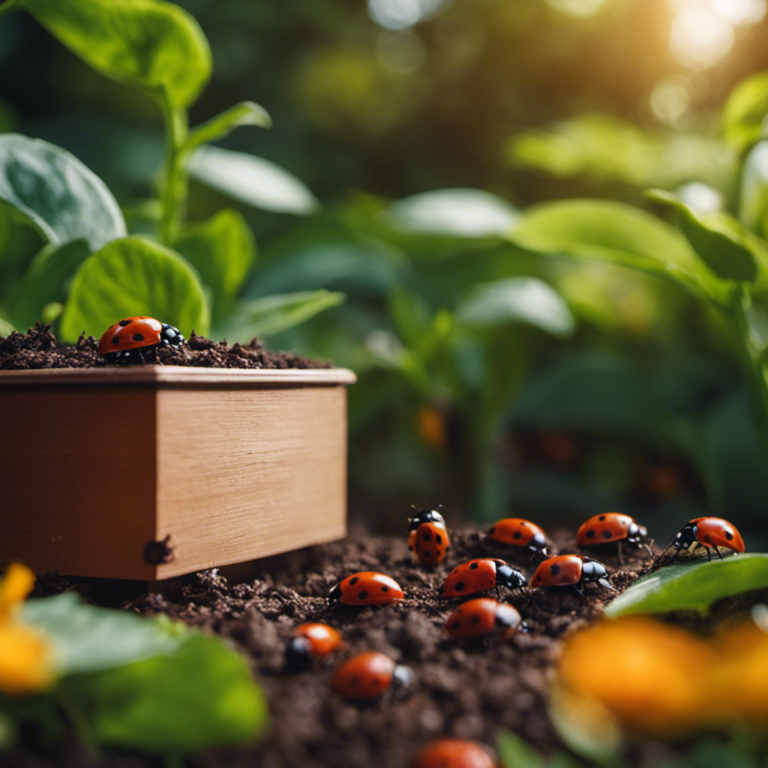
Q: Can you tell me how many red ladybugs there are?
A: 12